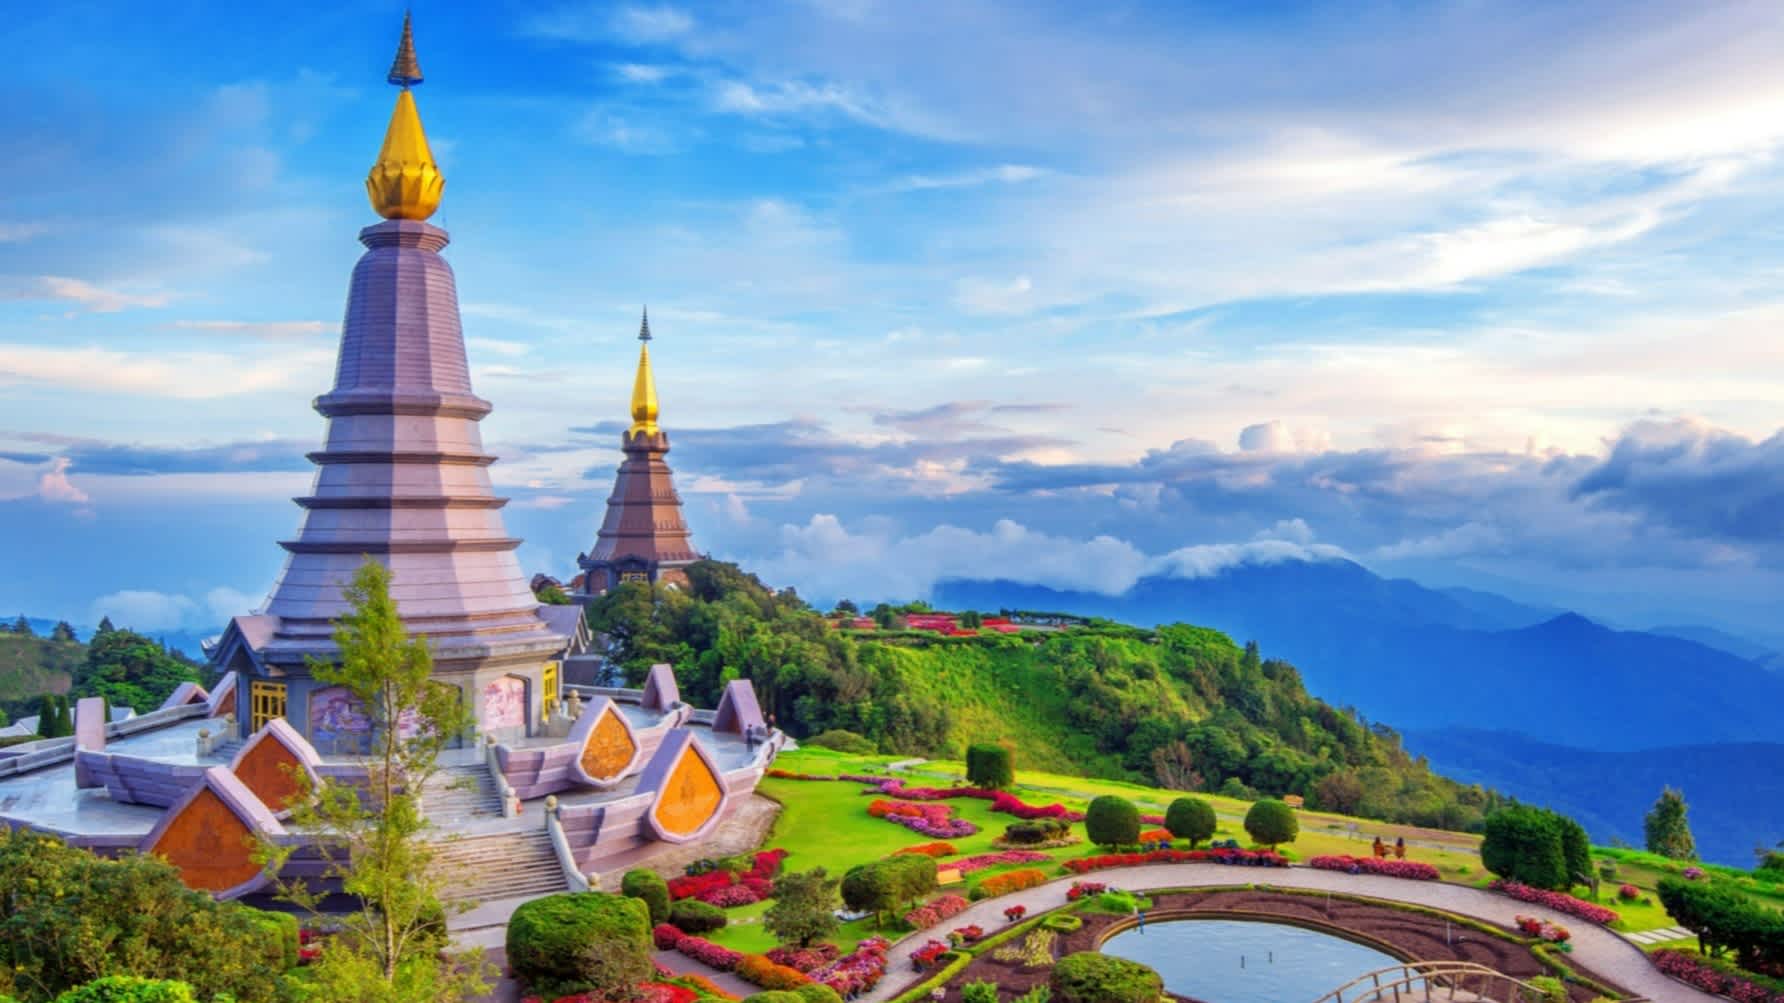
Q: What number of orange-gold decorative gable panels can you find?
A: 4